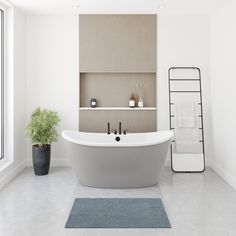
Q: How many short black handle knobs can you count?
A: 2